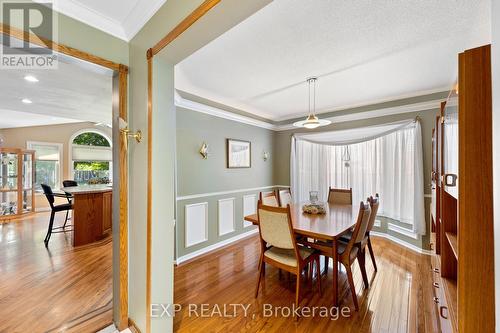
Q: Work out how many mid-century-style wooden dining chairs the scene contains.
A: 6